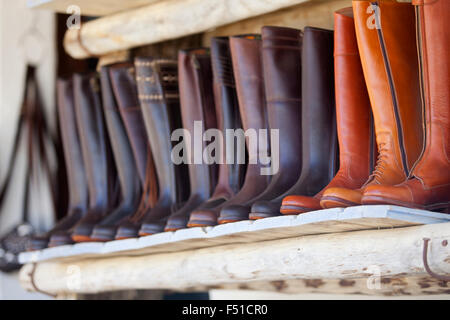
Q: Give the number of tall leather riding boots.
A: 13